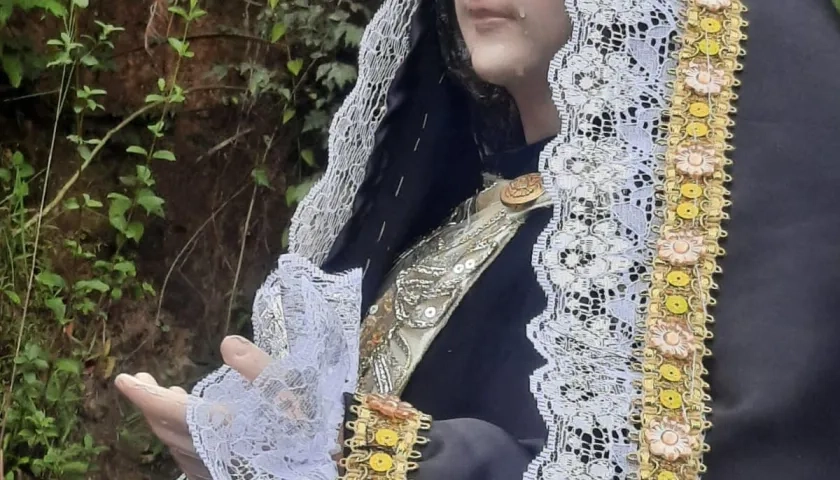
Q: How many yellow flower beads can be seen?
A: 13